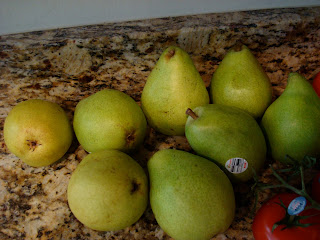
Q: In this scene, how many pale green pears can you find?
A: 8